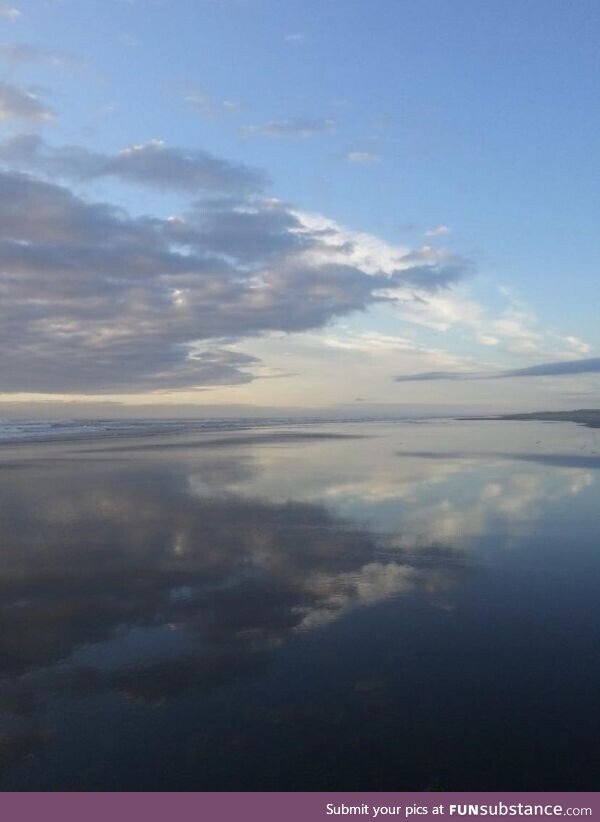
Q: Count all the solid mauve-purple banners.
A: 1